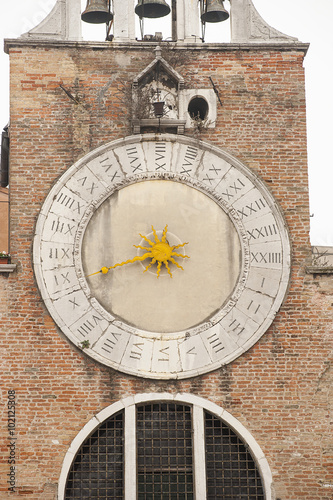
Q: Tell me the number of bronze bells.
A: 3